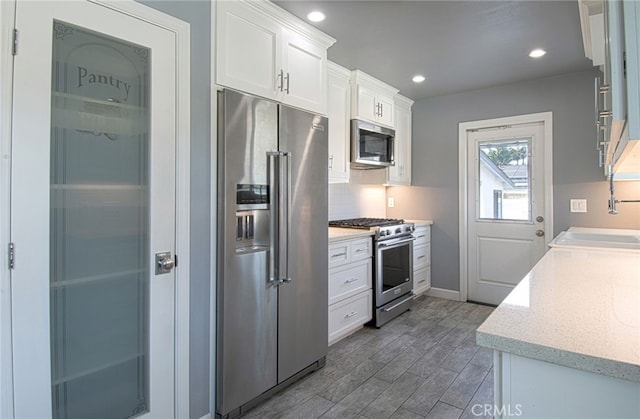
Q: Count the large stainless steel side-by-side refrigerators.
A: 1